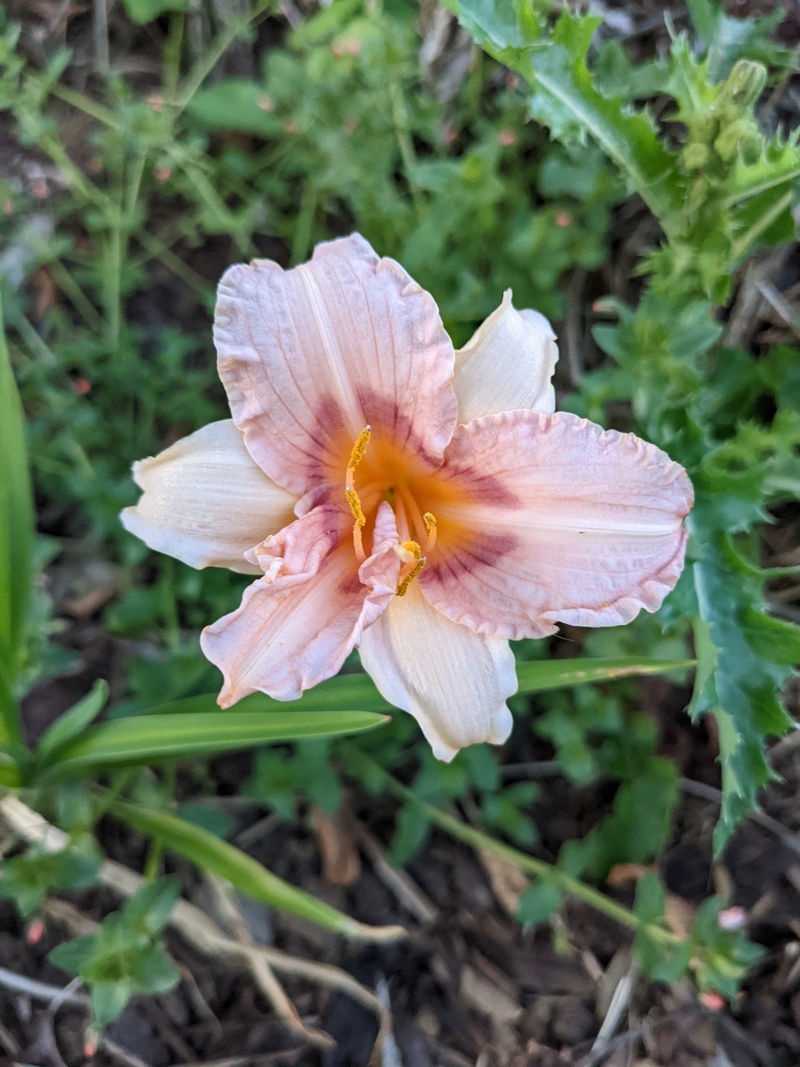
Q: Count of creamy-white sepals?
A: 3